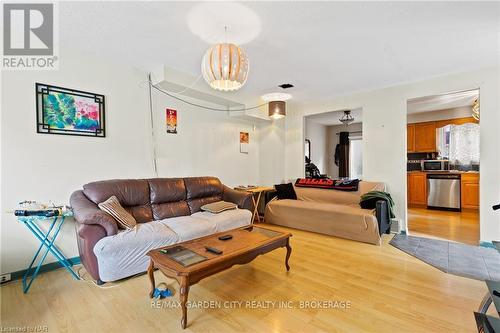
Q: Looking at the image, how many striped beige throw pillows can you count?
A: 2